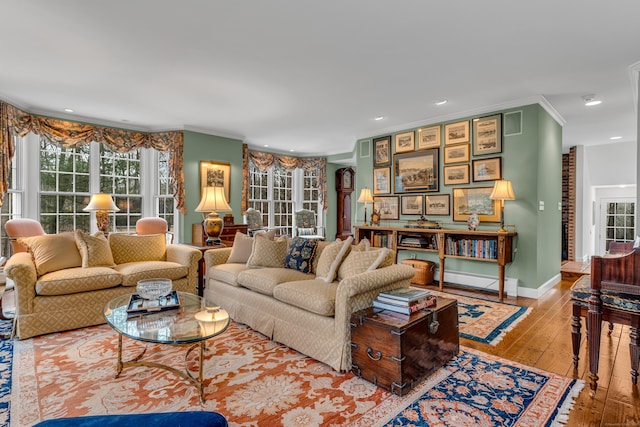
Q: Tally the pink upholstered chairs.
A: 2